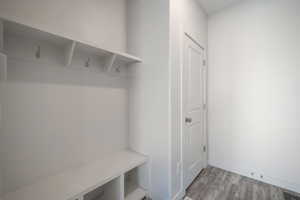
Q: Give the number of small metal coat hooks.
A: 3